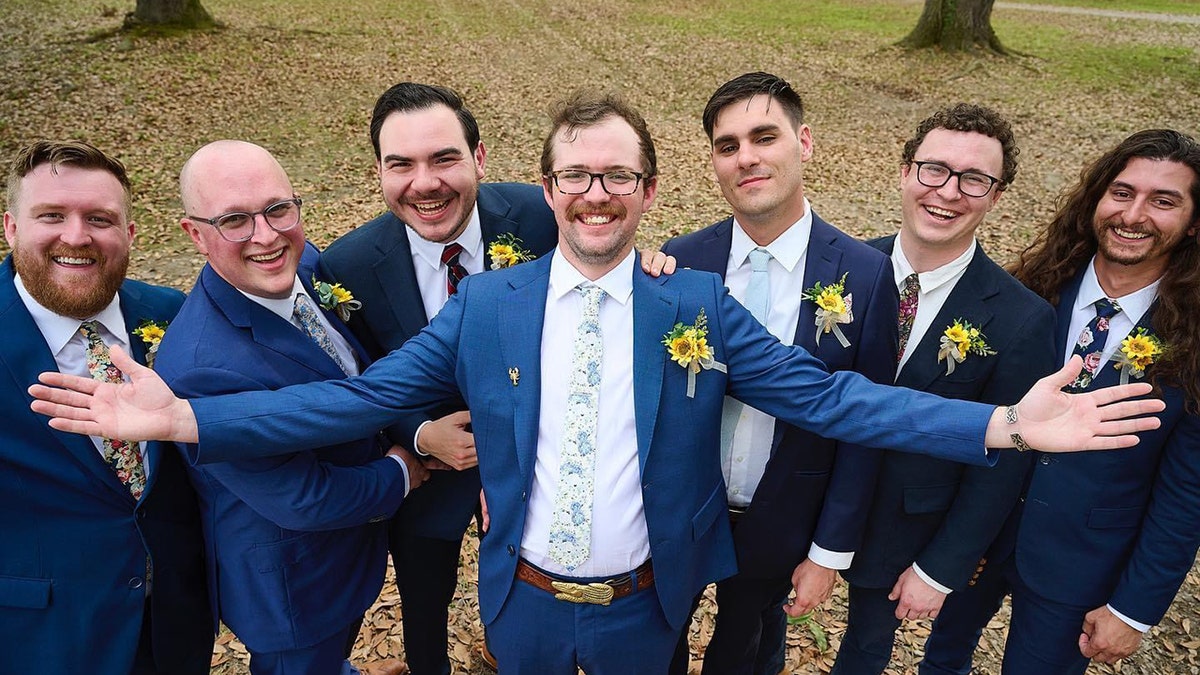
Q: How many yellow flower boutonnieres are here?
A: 7